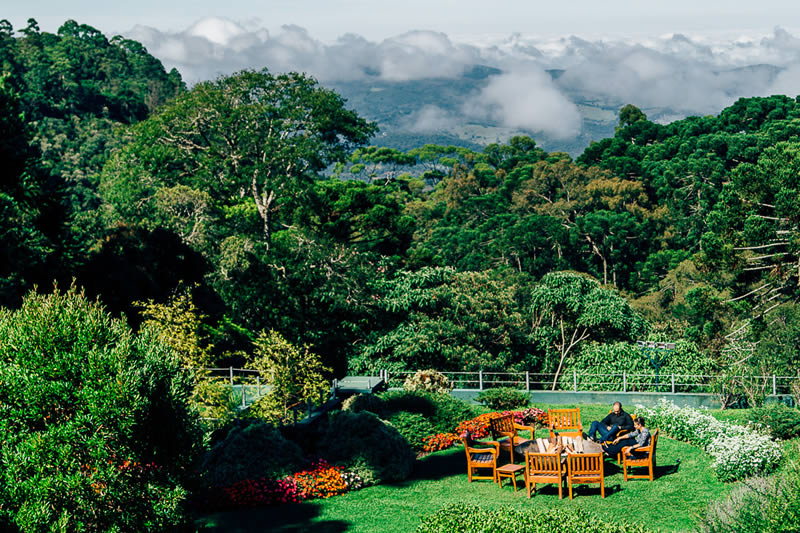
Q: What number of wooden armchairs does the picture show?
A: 7